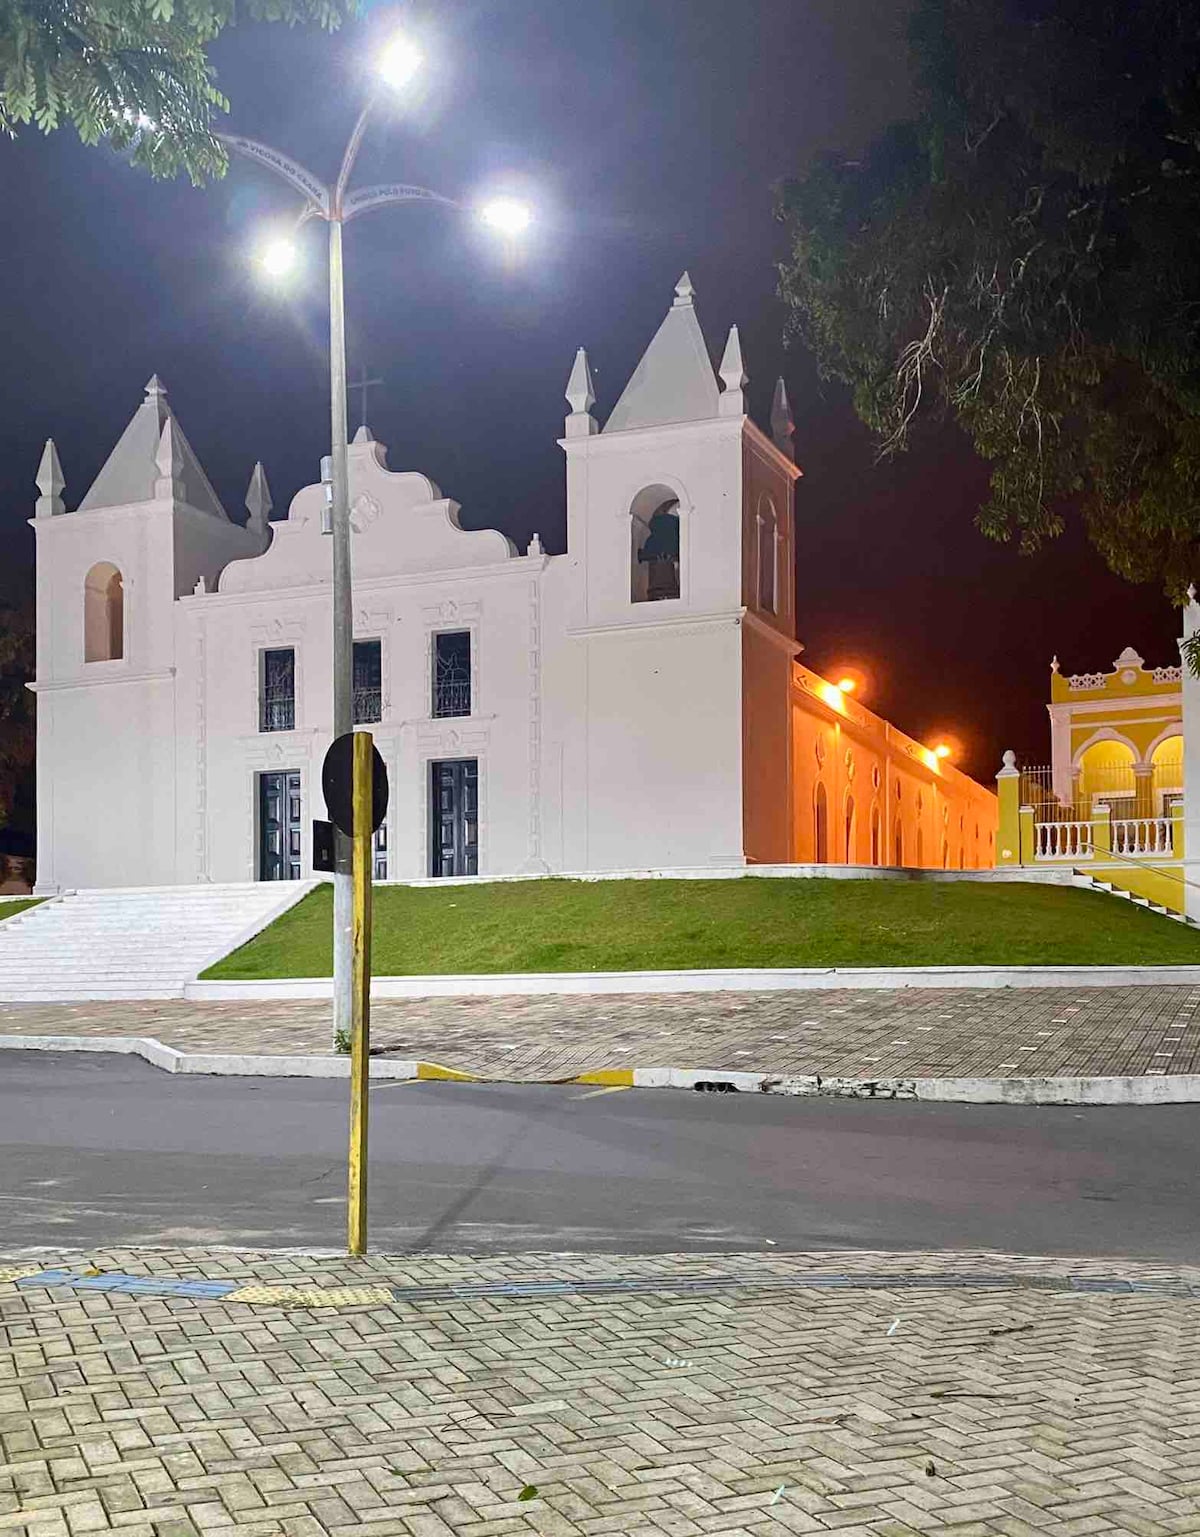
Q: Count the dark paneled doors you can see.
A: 3